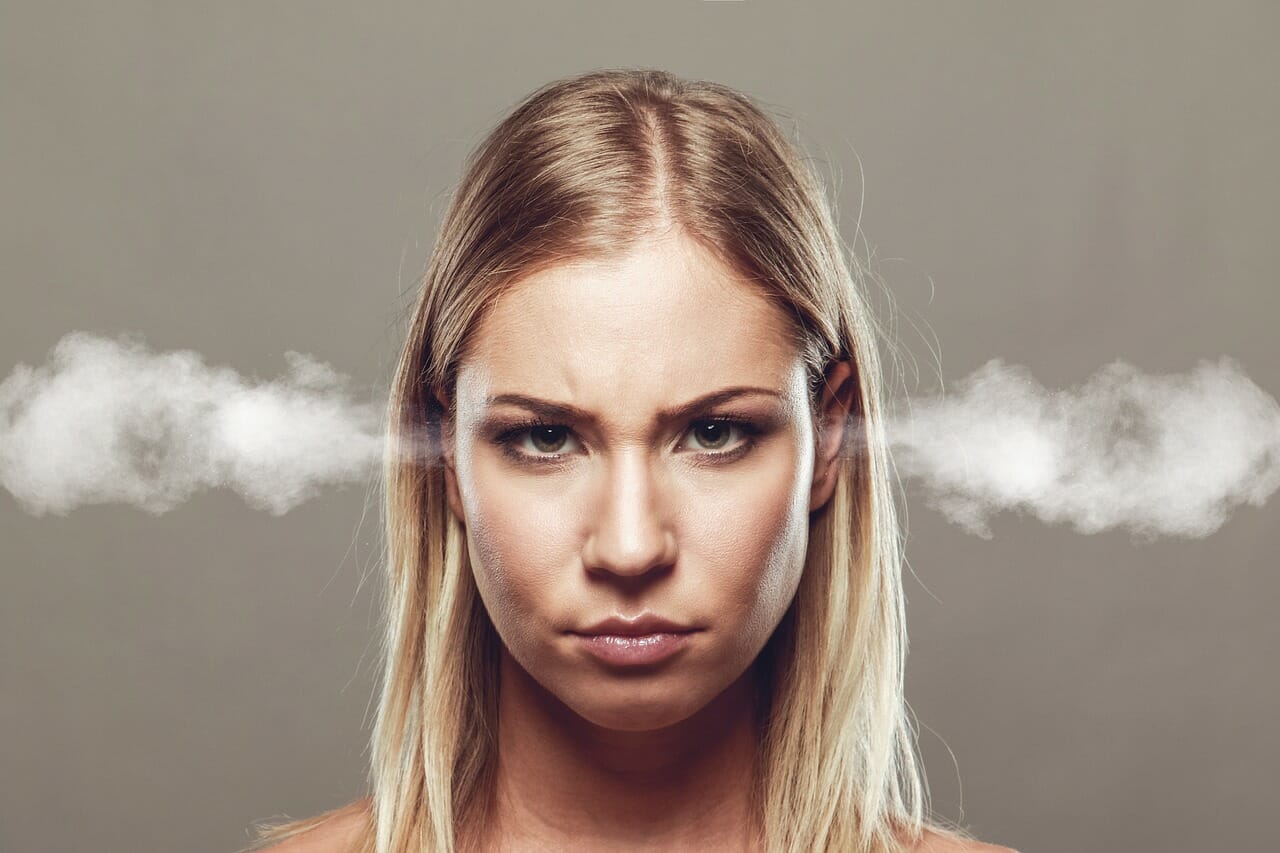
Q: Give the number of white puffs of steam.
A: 2